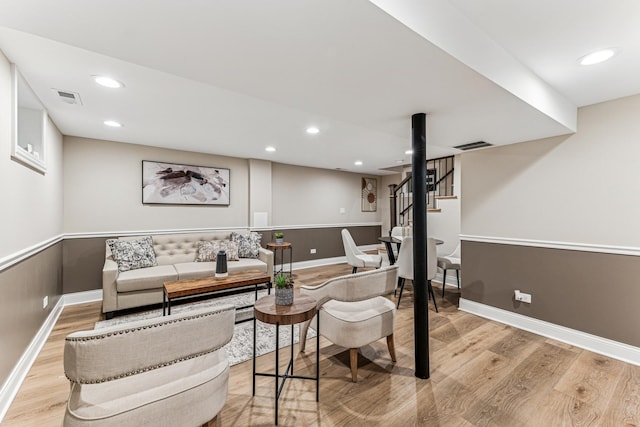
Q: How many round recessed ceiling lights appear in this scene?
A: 7